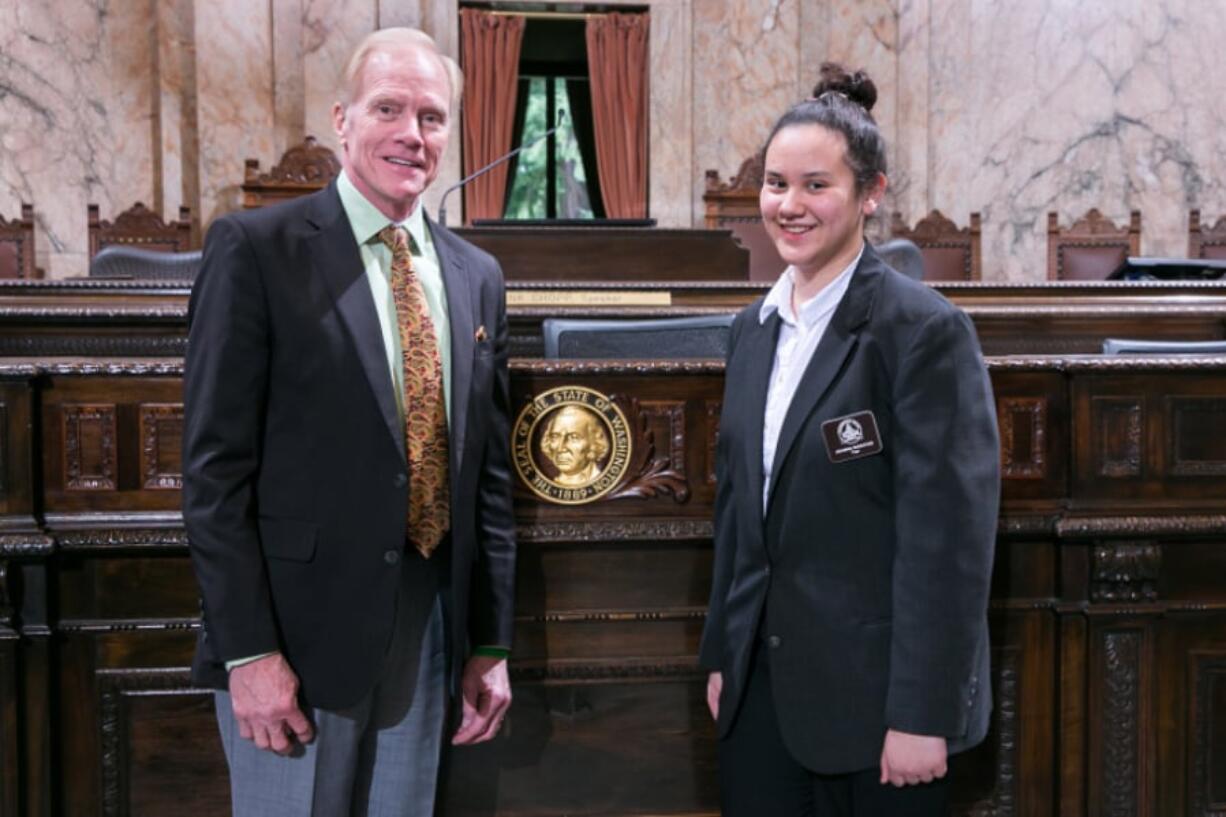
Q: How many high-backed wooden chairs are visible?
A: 7